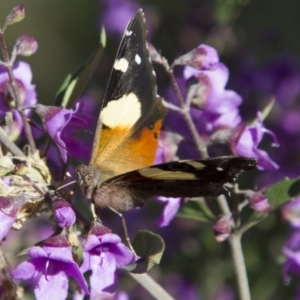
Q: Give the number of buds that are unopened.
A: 6